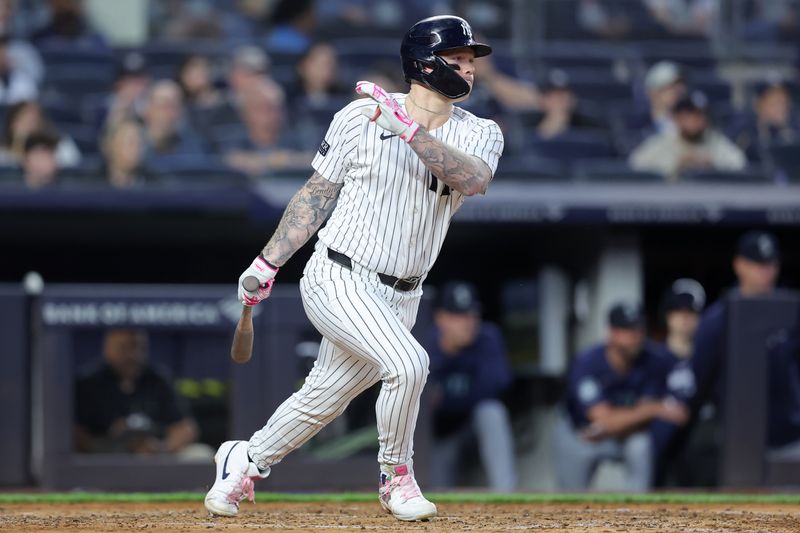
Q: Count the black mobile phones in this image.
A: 0